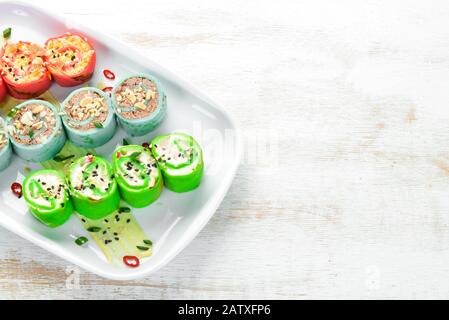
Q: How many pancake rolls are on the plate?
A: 11